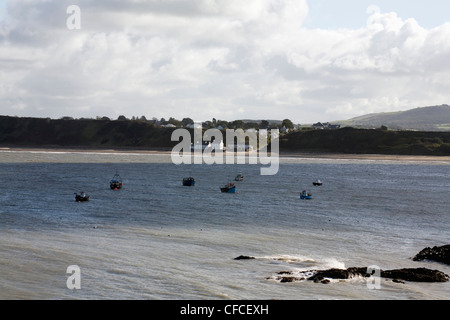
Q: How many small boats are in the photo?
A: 7